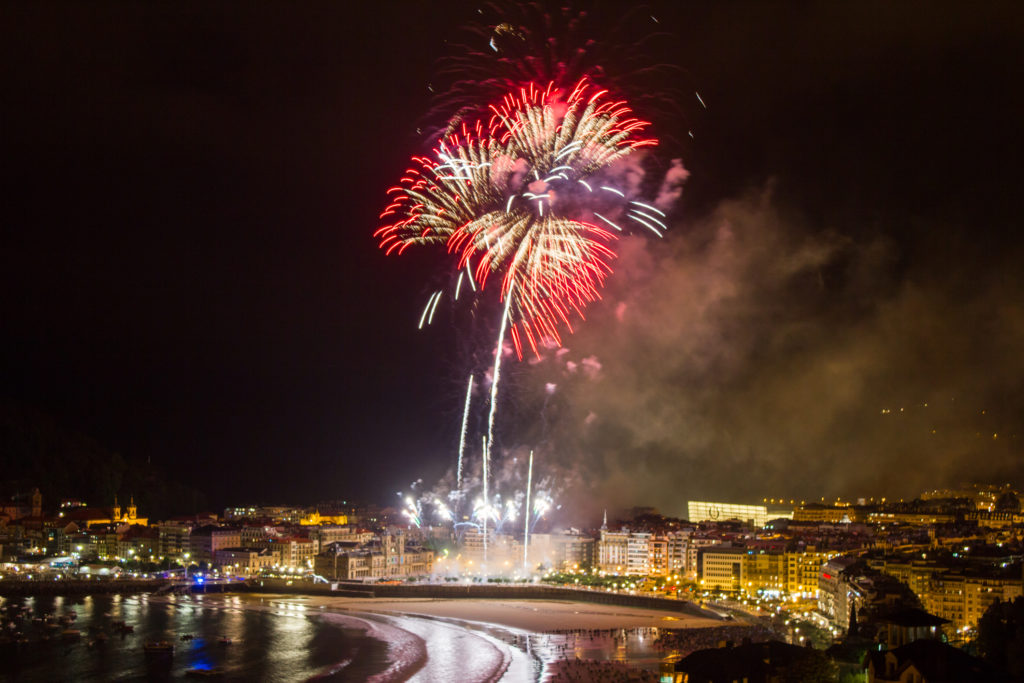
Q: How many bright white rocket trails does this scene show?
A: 4